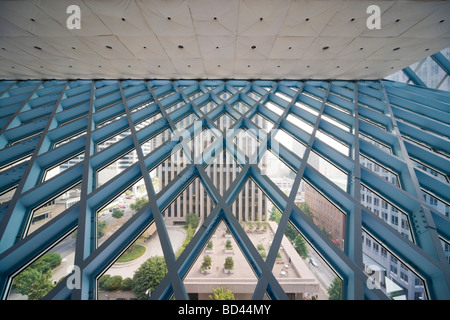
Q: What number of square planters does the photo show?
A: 6